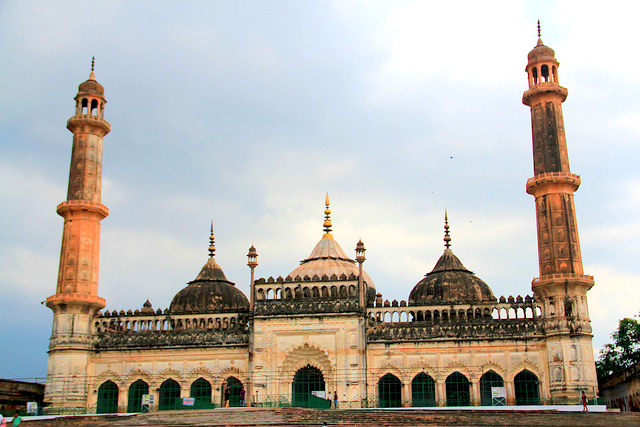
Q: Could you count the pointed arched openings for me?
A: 11